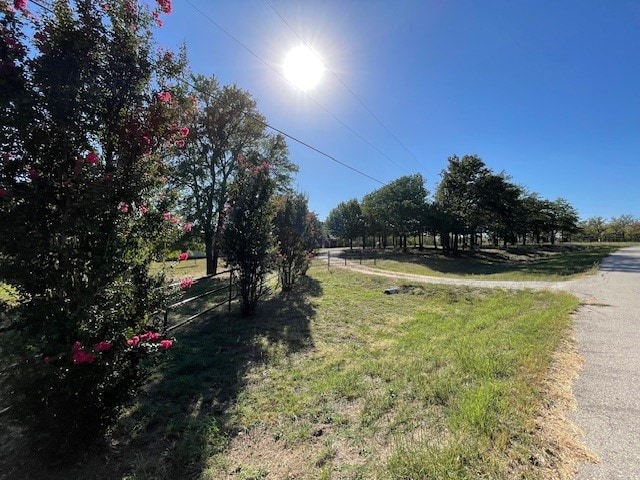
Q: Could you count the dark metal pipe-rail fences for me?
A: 1